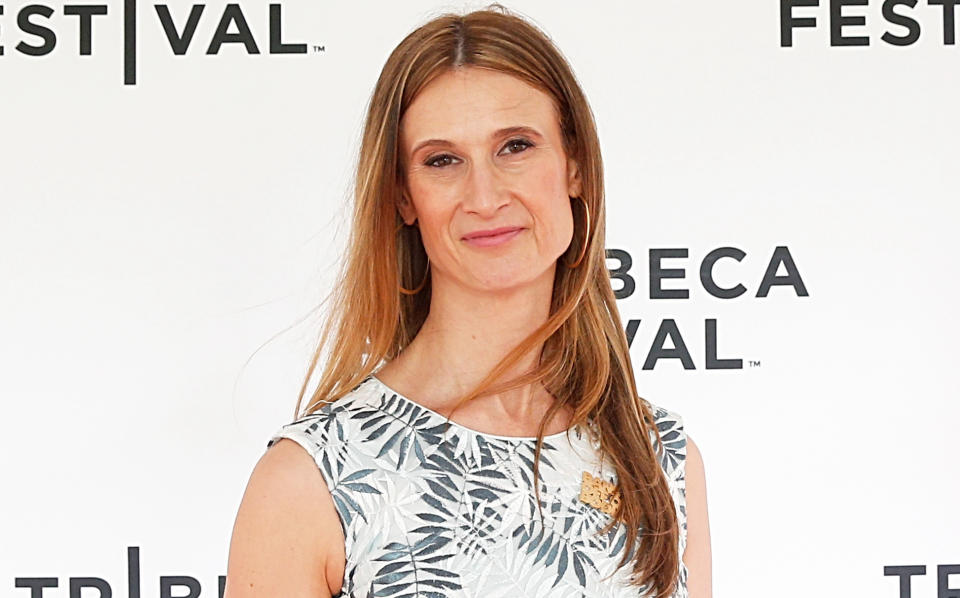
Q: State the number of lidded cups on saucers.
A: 0